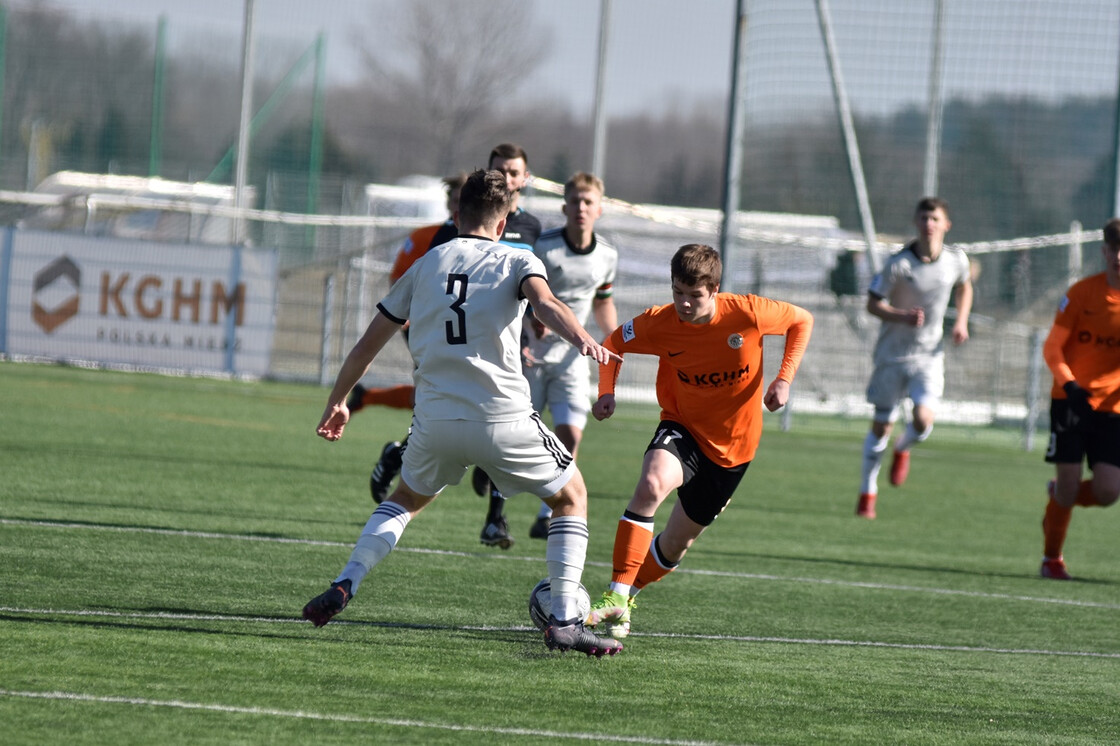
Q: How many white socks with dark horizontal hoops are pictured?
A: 2